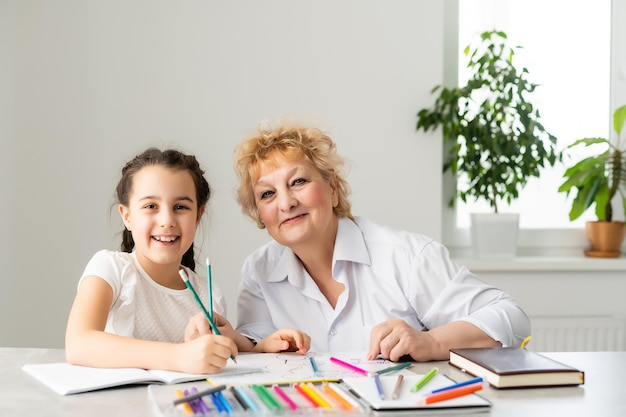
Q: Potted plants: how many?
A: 2